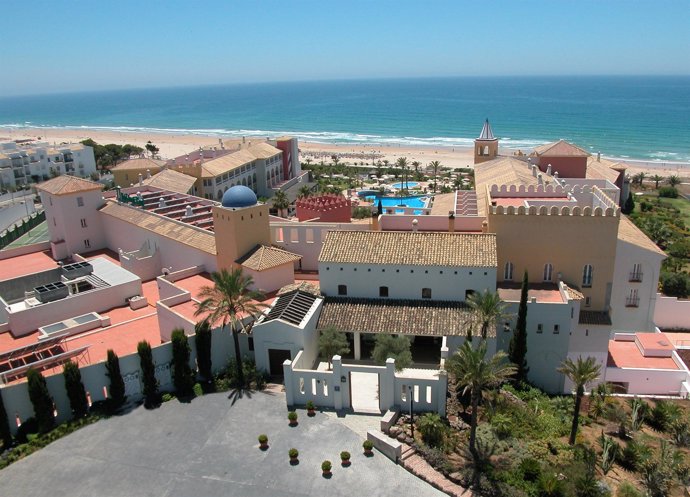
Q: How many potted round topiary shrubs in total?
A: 7